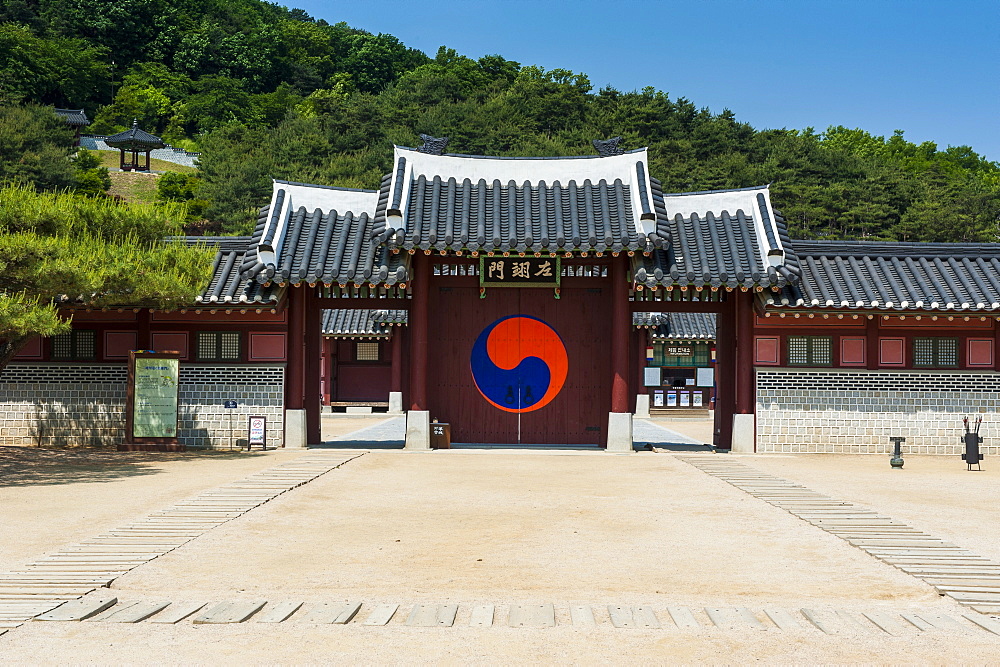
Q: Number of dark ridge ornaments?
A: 2